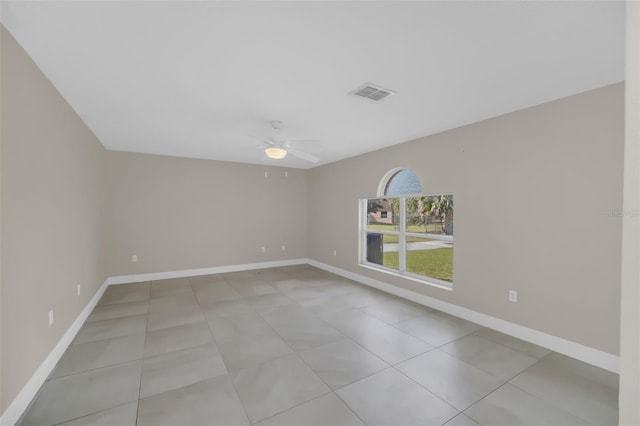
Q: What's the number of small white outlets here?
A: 7